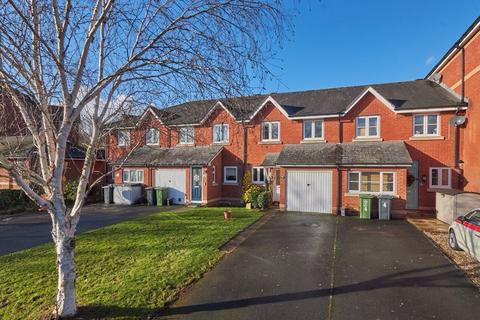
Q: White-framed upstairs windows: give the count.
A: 8